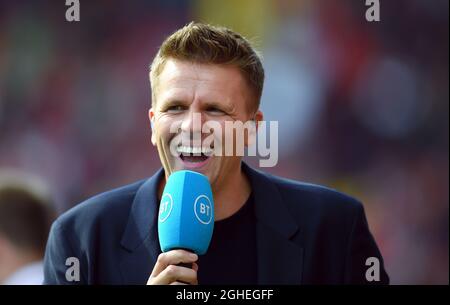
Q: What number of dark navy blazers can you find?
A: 1